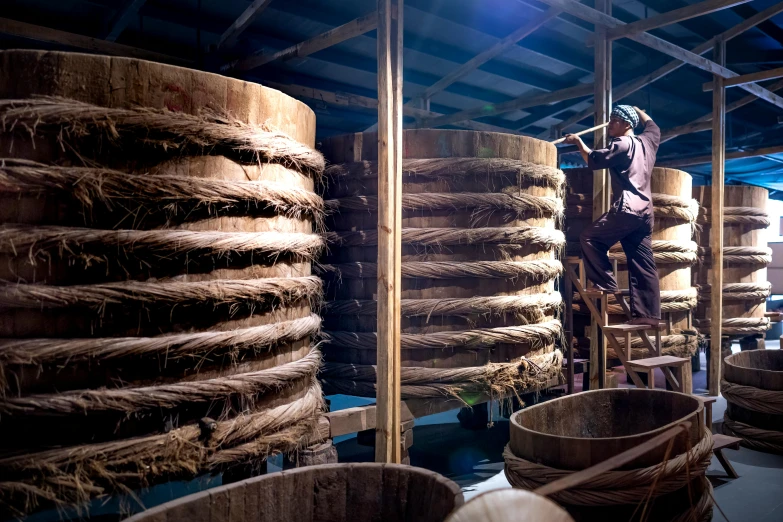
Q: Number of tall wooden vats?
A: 4